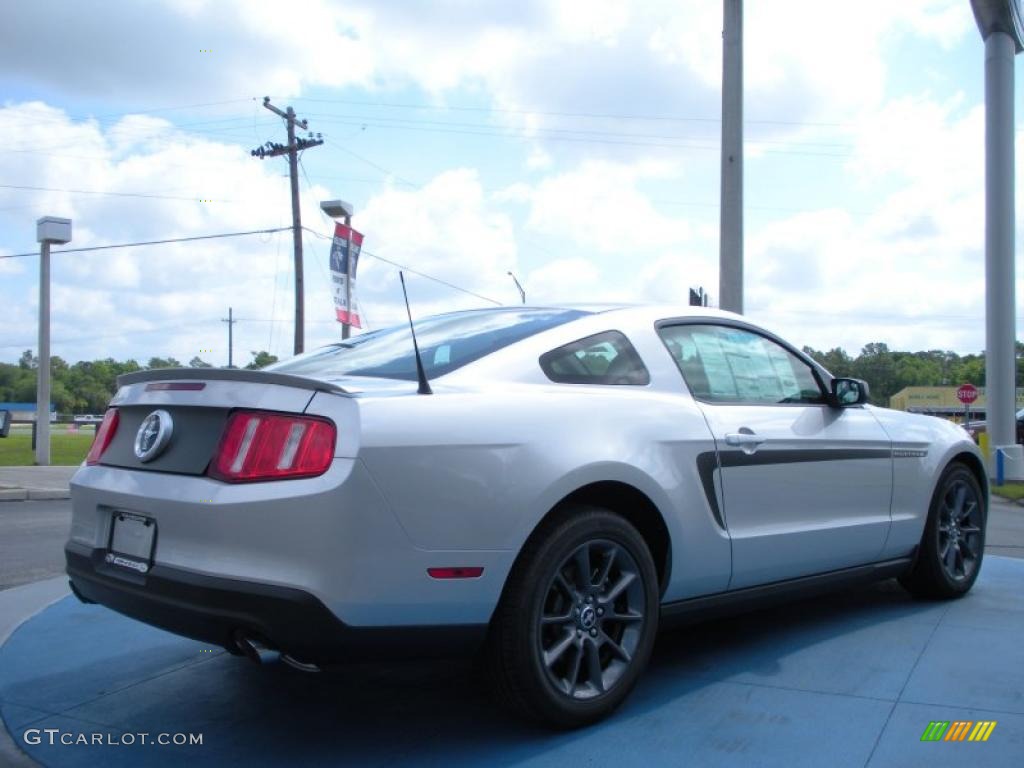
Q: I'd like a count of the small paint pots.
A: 0